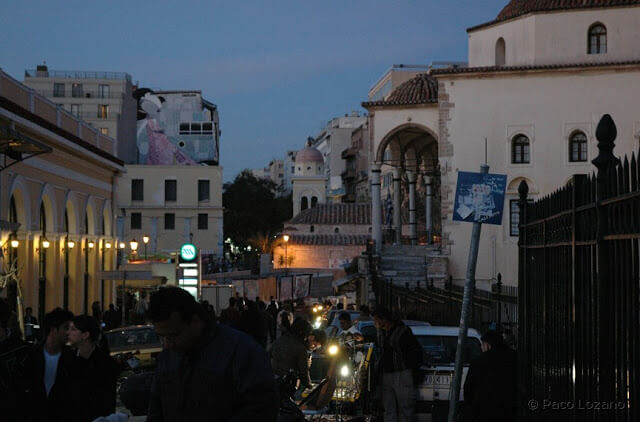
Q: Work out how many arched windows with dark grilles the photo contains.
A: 3